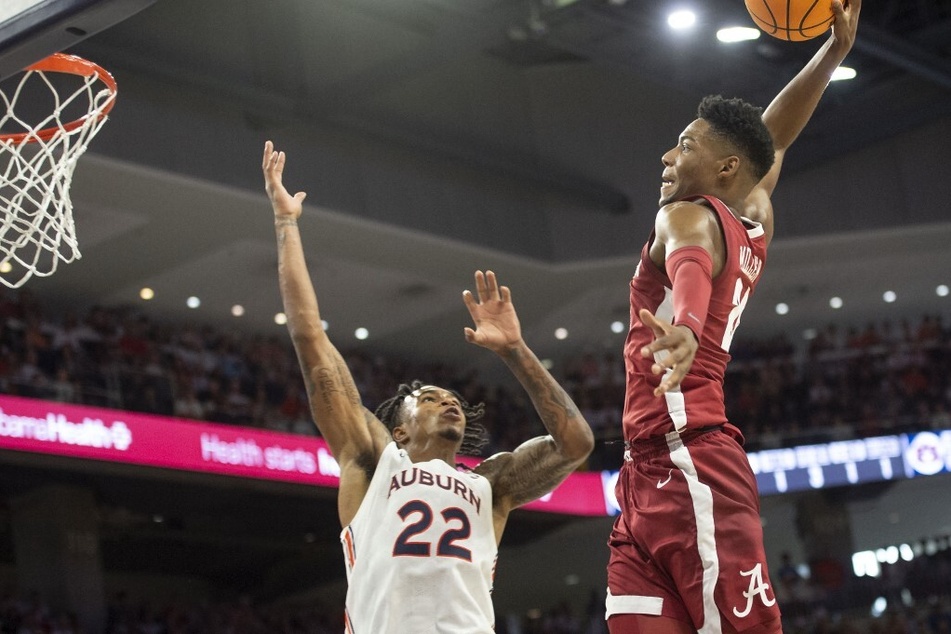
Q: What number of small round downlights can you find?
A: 13